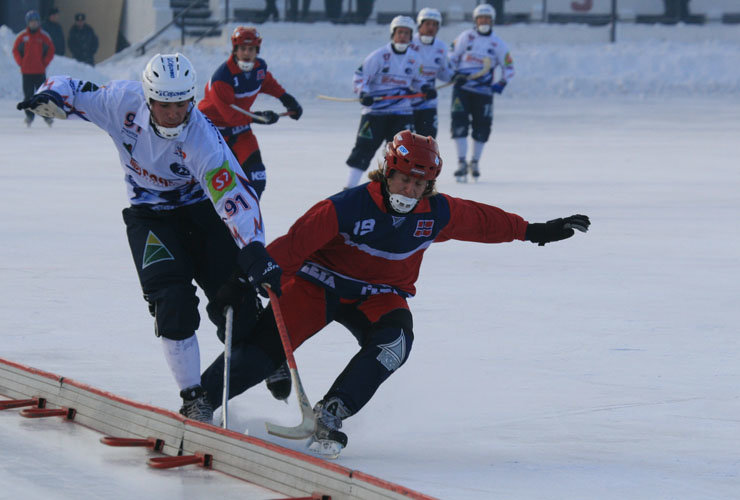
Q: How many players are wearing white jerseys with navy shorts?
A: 4